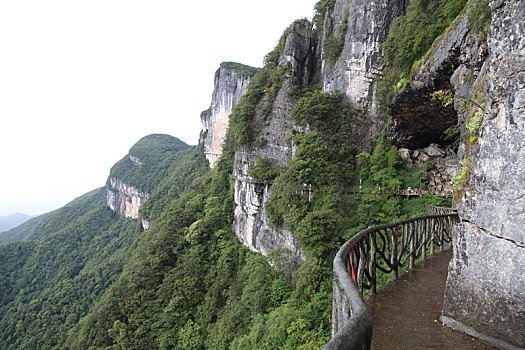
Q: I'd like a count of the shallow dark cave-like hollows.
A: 1